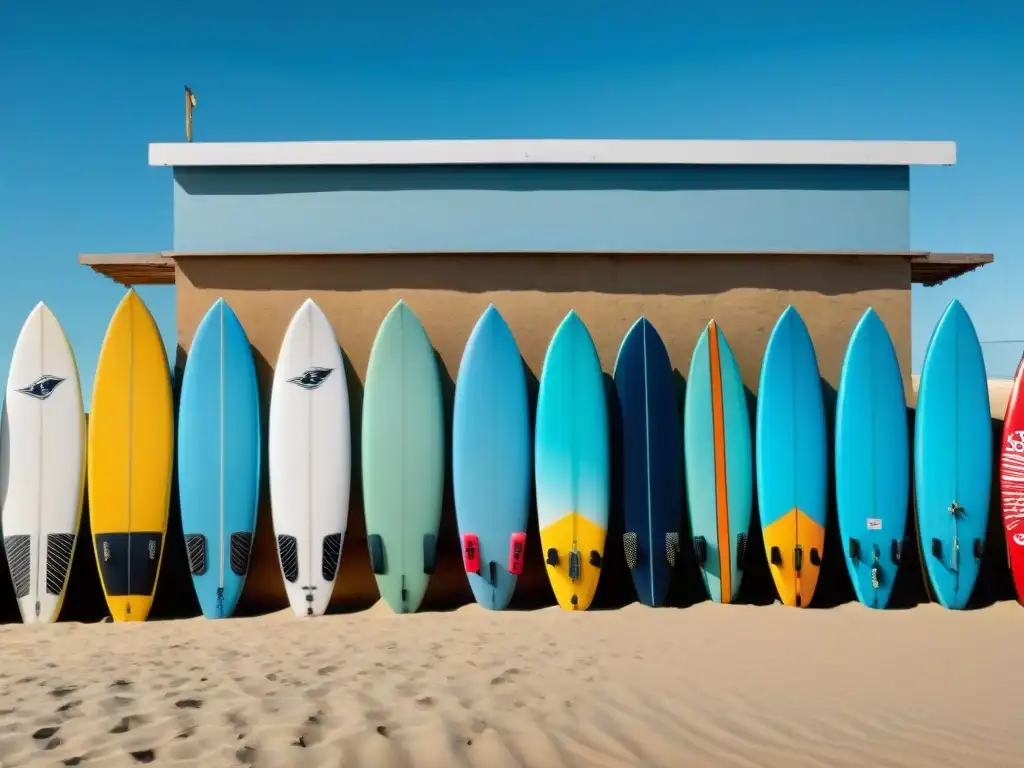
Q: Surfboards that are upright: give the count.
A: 13